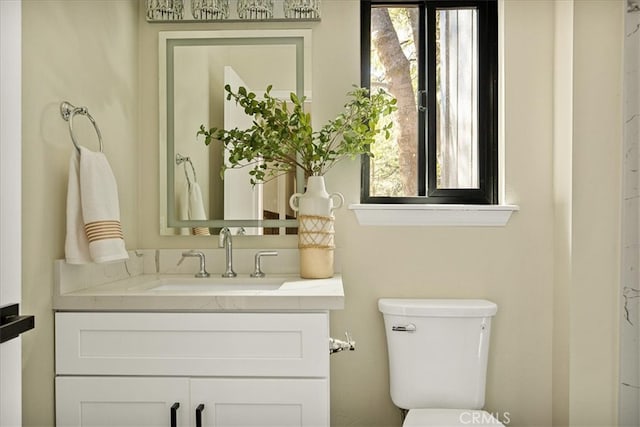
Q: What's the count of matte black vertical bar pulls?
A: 2